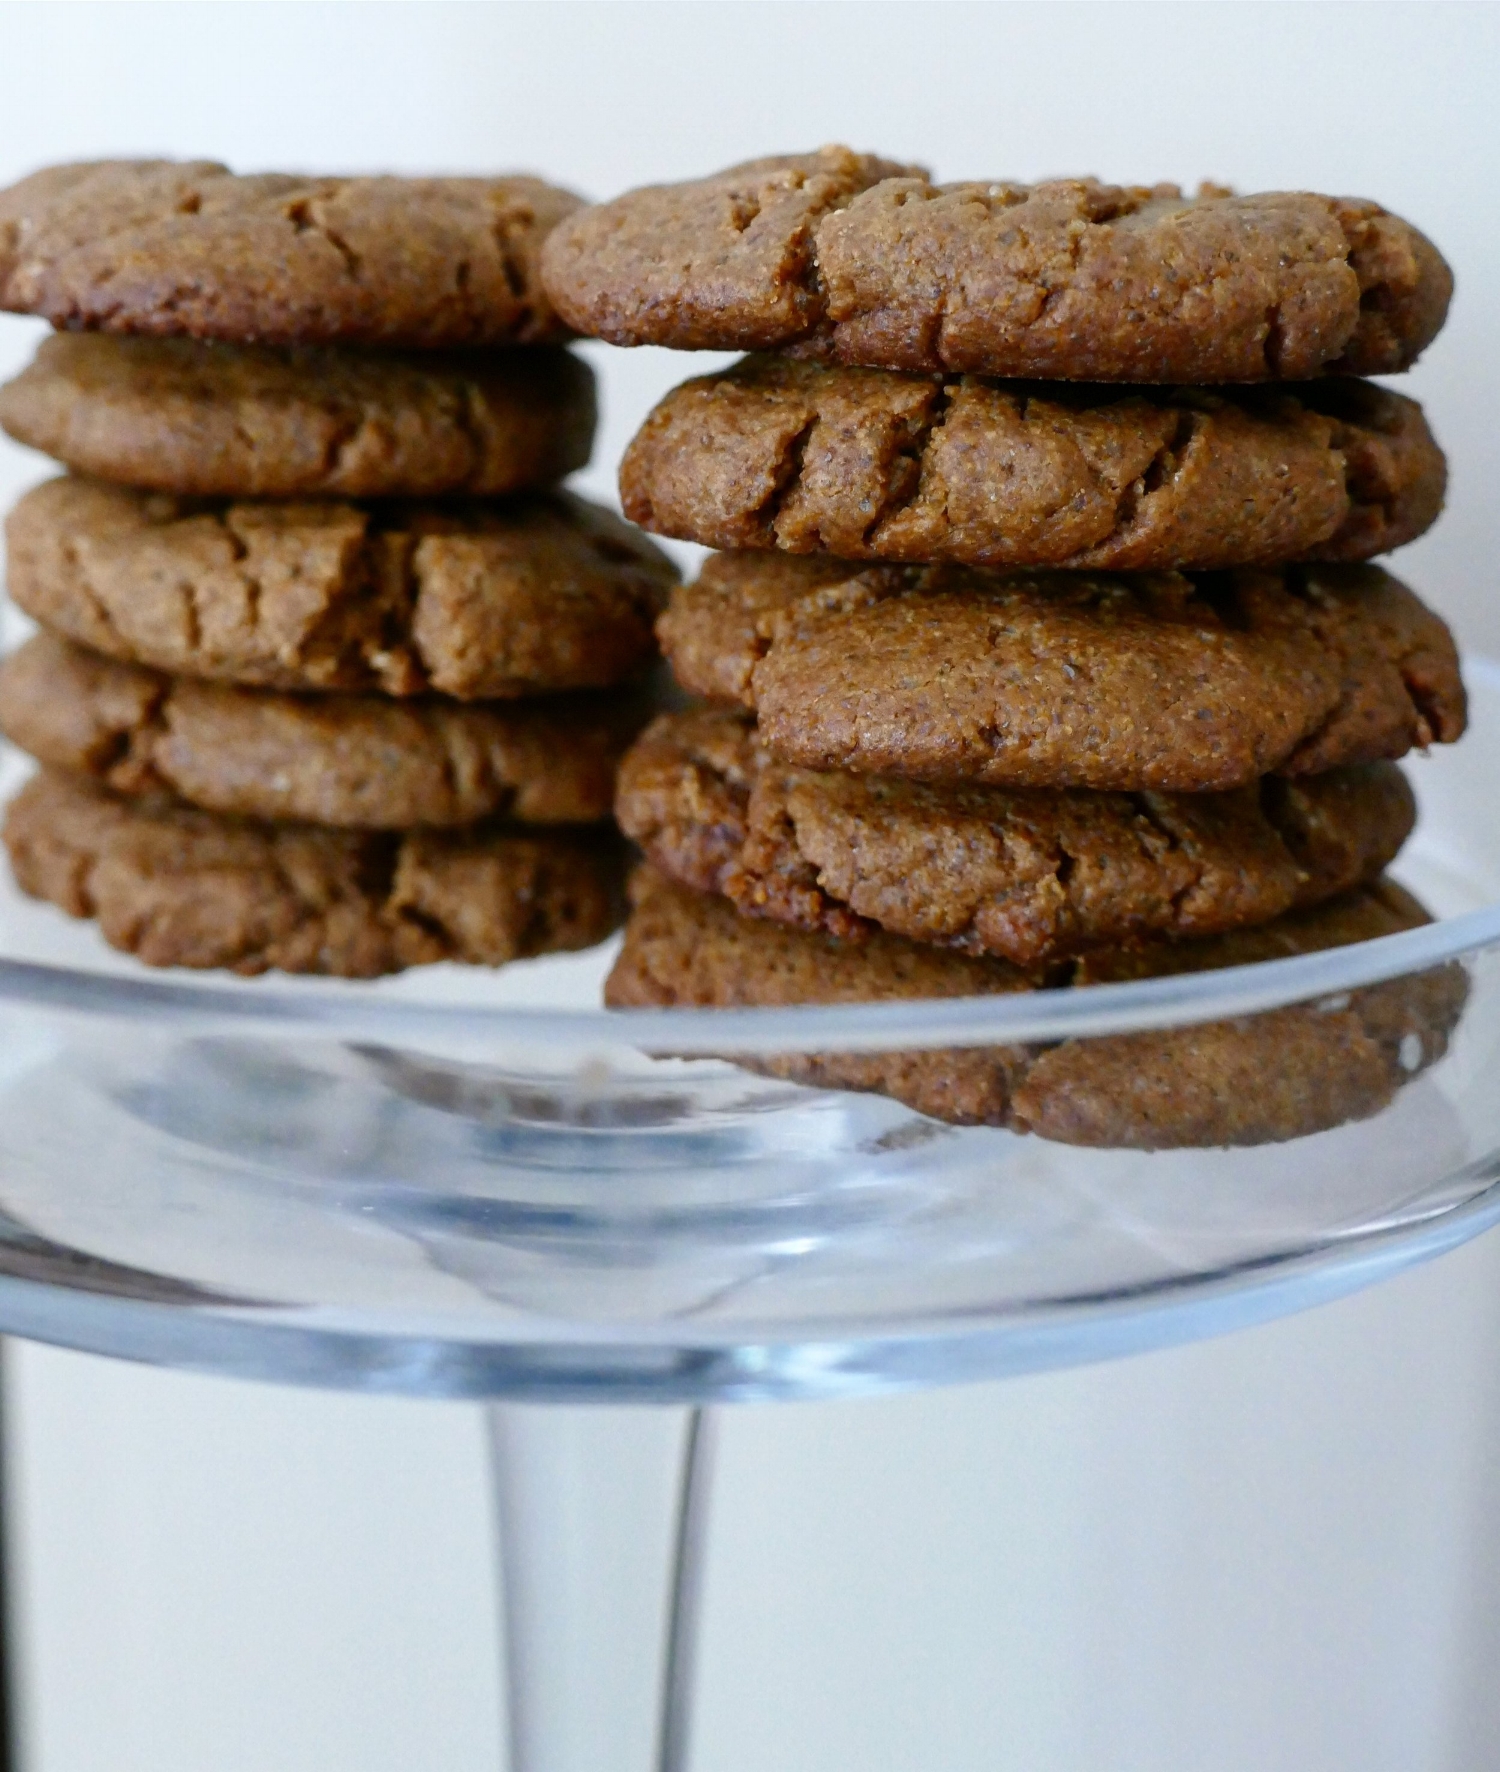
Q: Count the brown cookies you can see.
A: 10